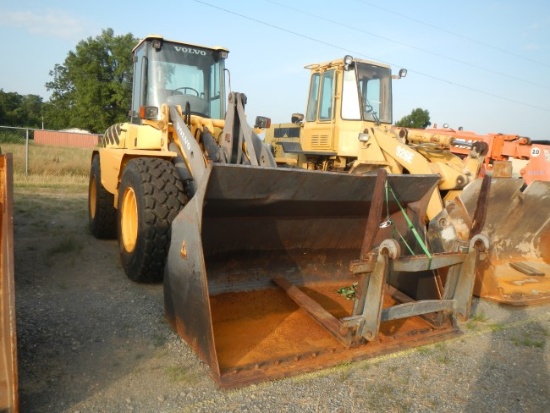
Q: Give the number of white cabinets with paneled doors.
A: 0